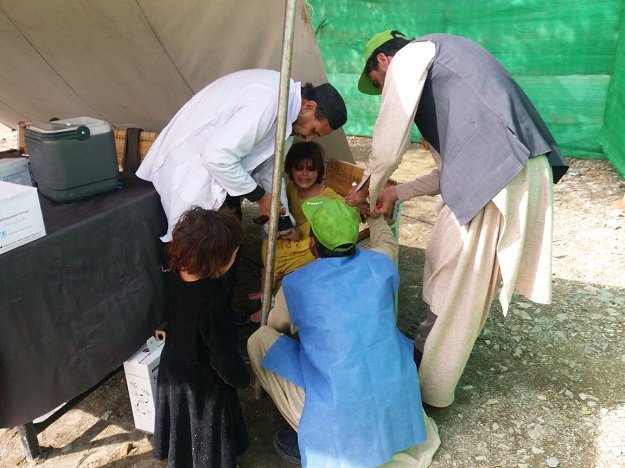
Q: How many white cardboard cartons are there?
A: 3